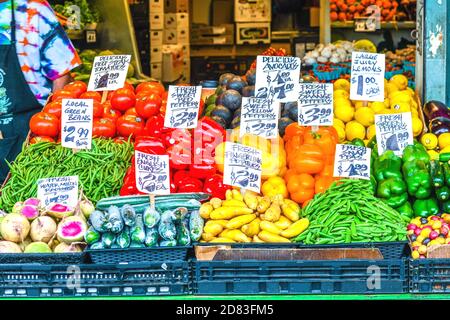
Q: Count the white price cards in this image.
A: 12